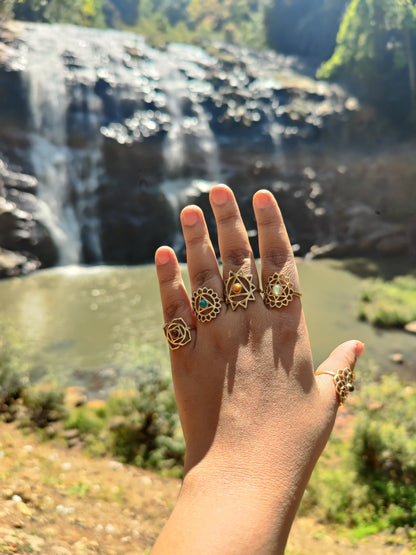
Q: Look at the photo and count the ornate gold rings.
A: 5